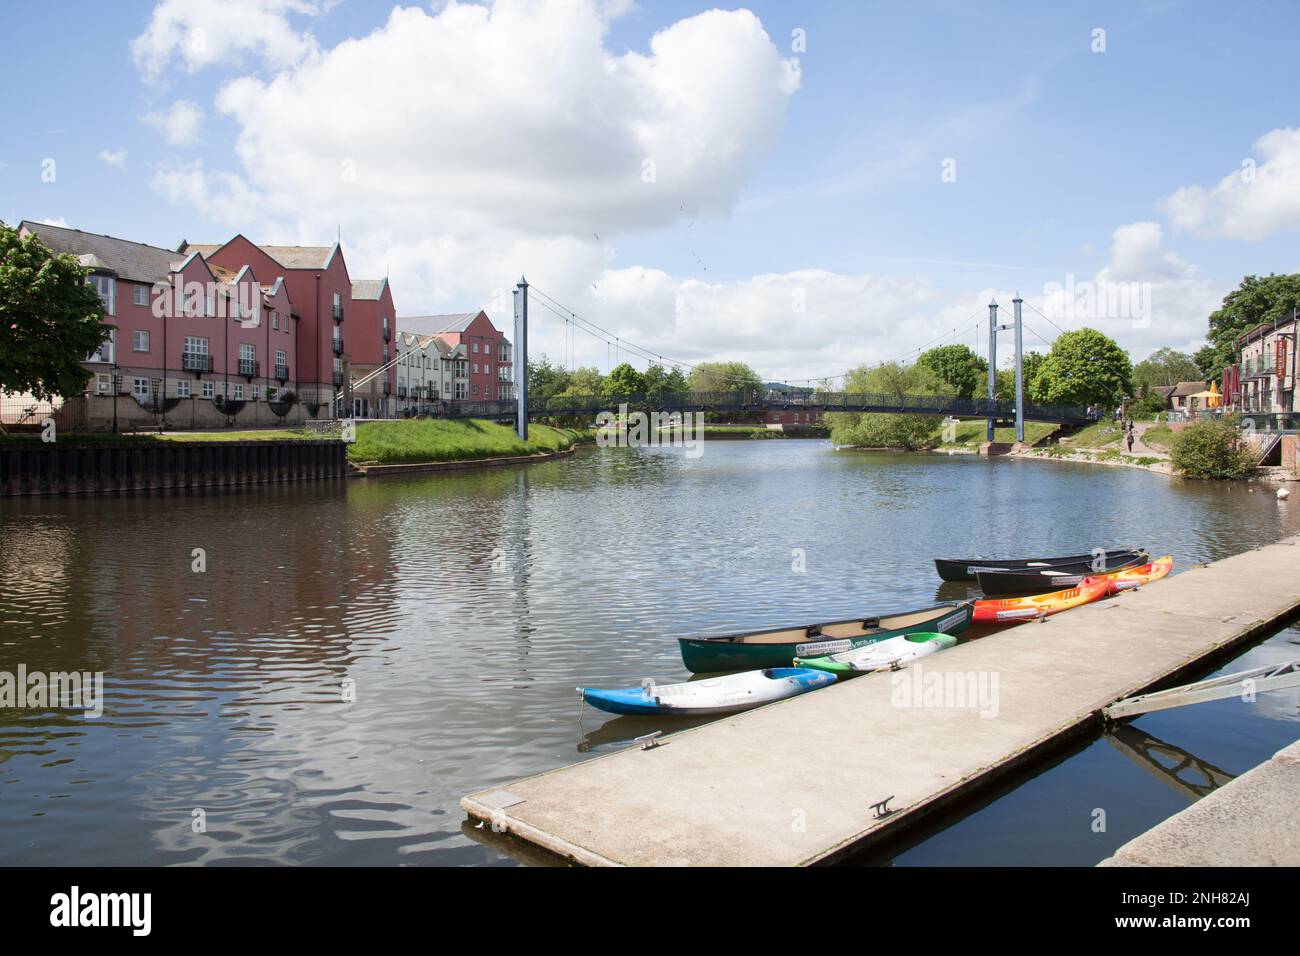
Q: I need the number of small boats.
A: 7